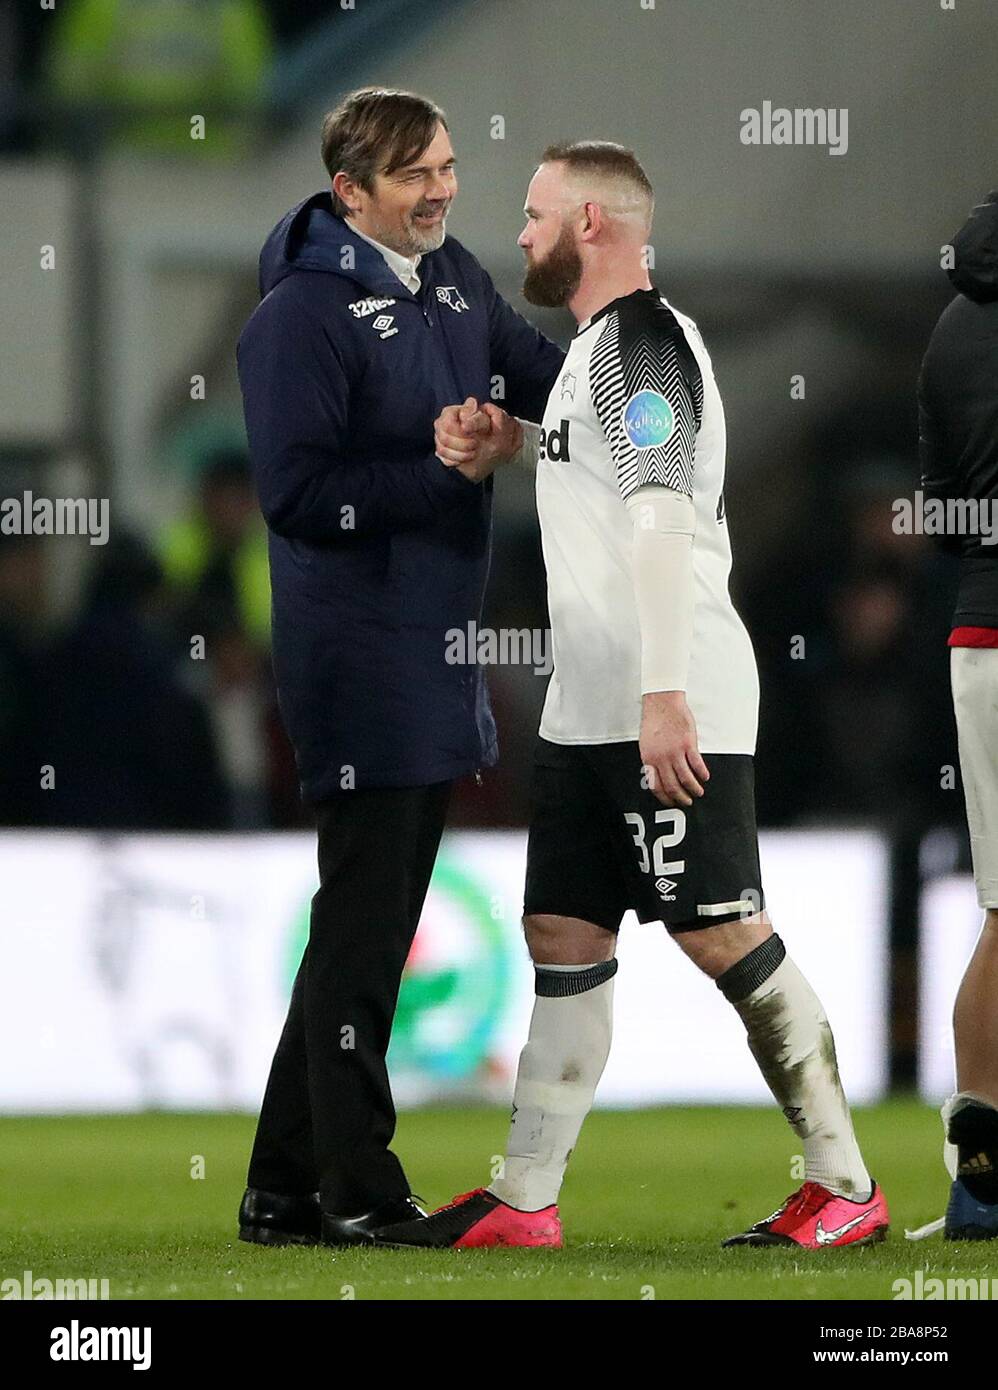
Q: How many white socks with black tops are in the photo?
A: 2